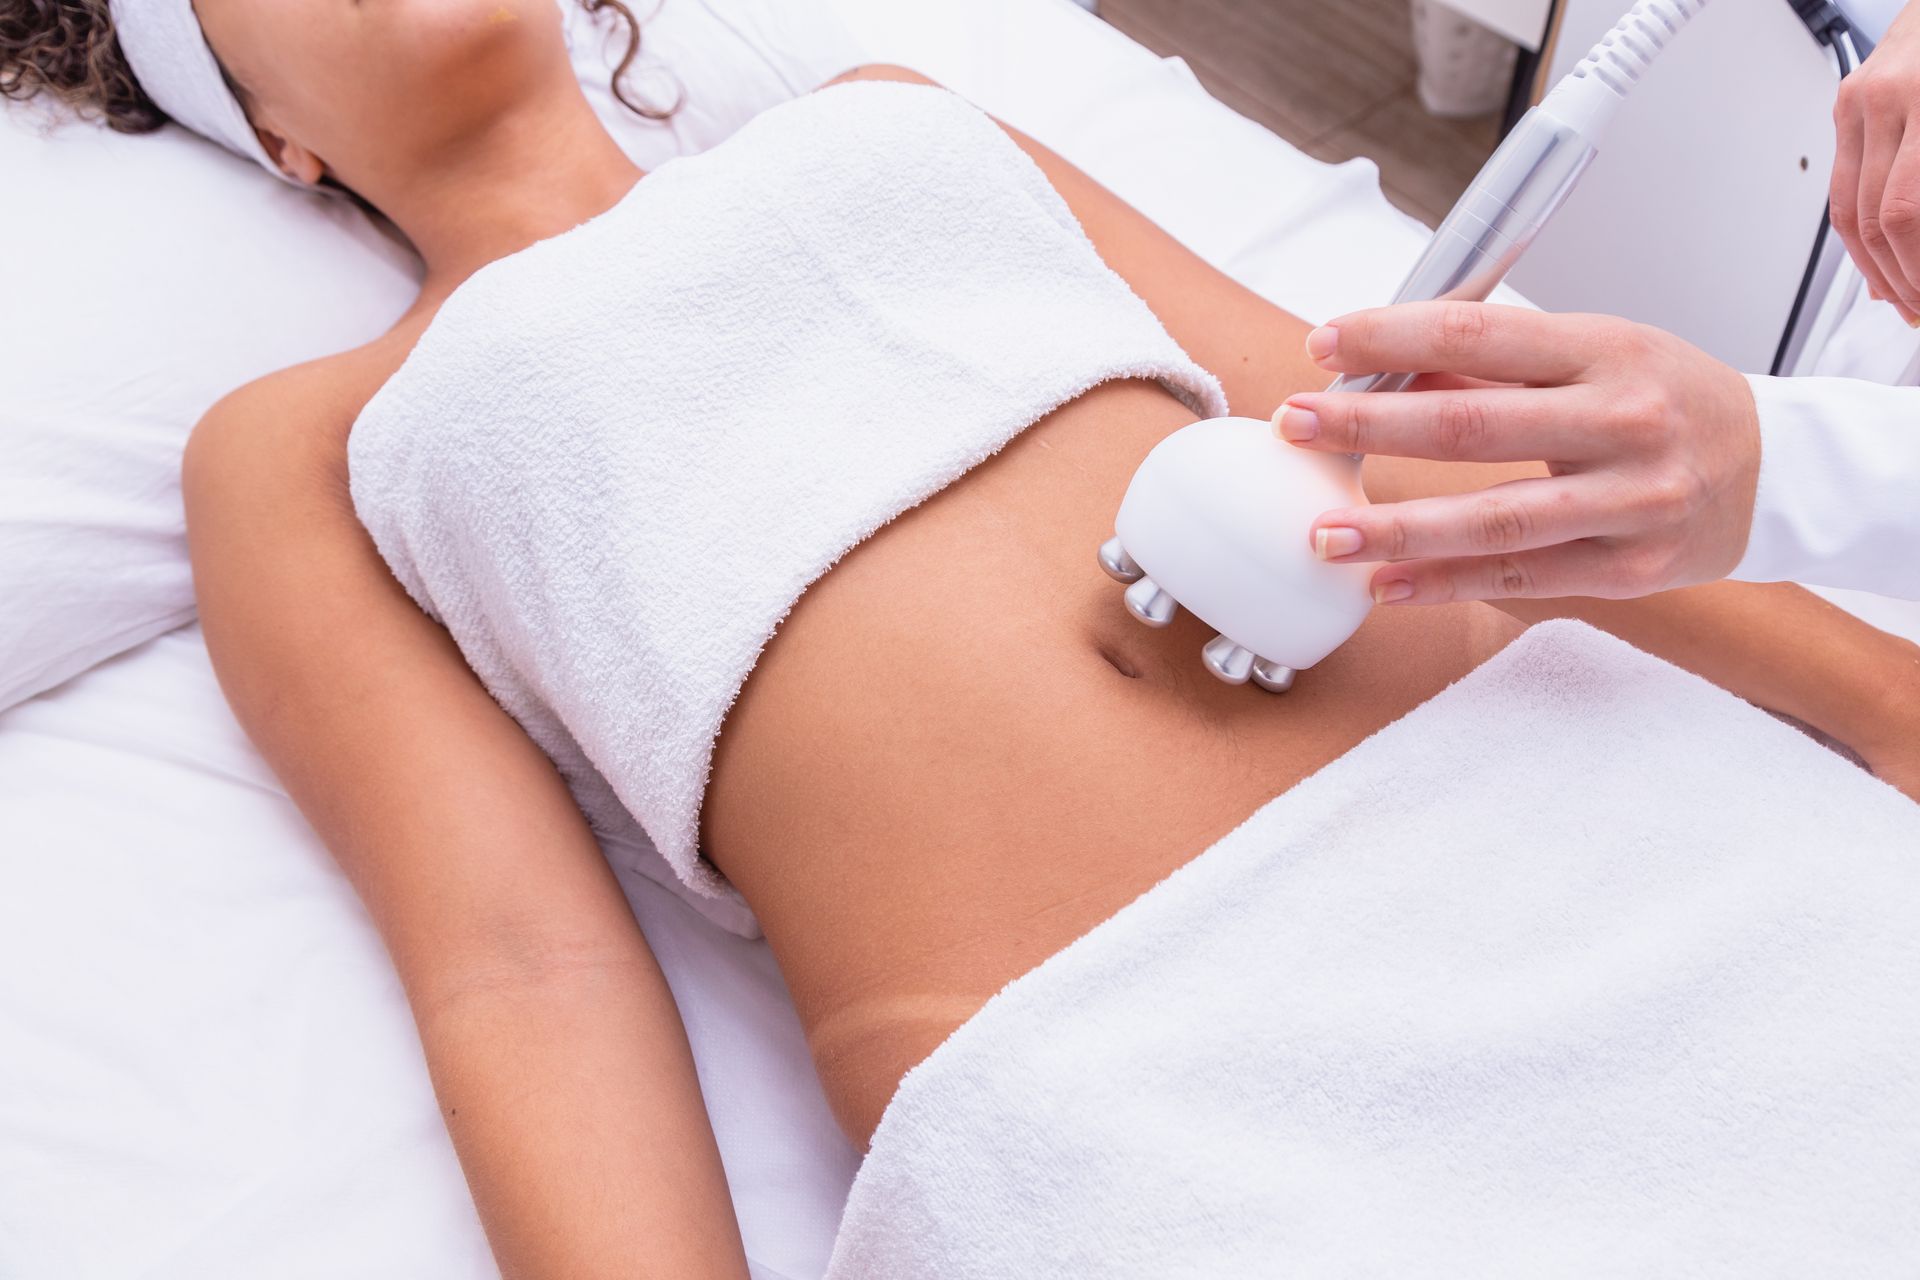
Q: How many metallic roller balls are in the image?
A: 4